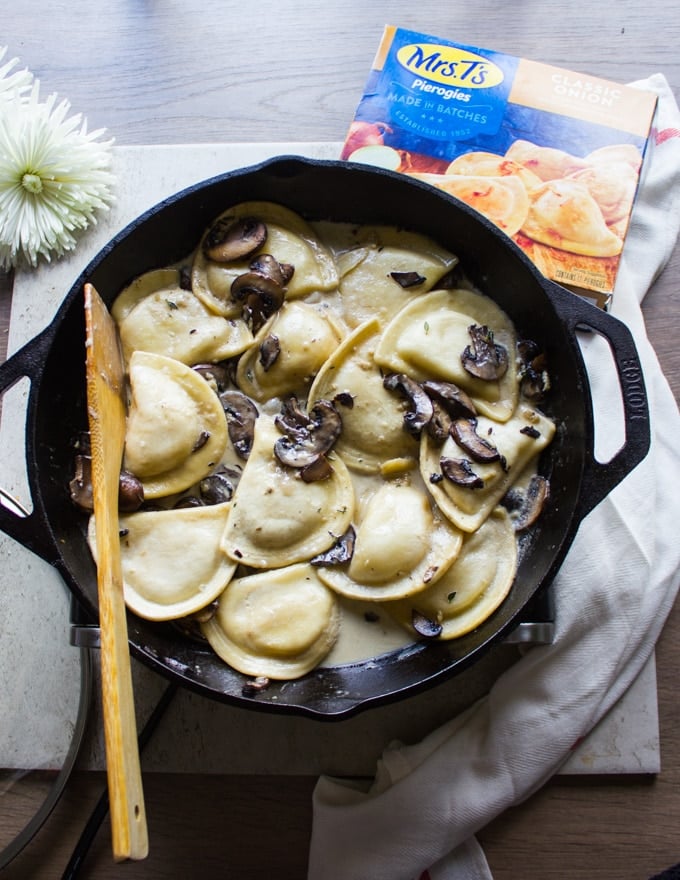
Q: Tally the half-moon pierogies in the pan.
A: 13